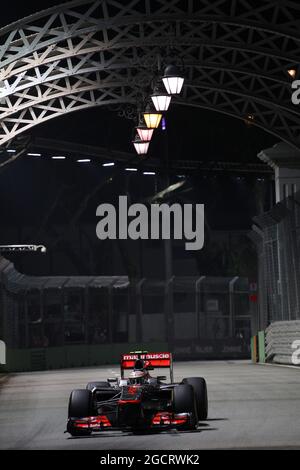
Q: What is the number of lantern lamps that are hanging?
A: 5